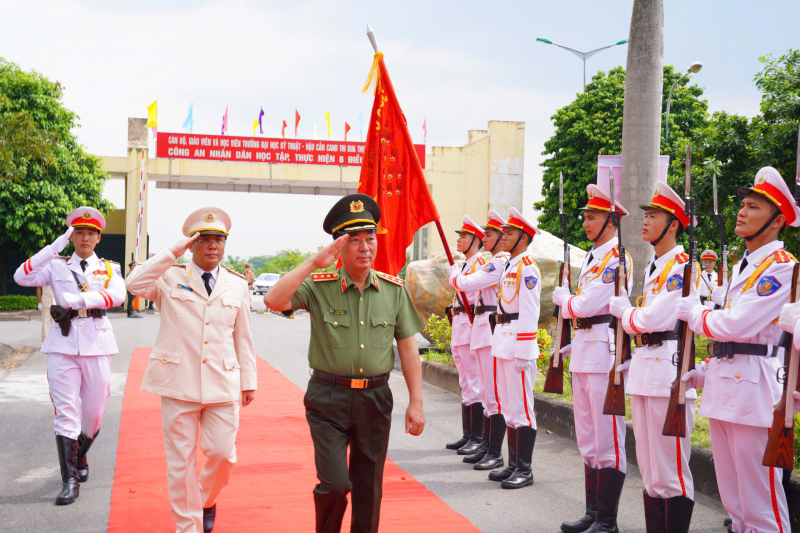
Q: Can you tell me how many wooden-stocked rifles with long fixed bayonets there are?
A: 5